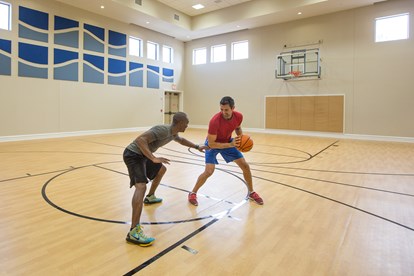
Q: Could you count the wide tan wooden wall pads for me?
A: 1